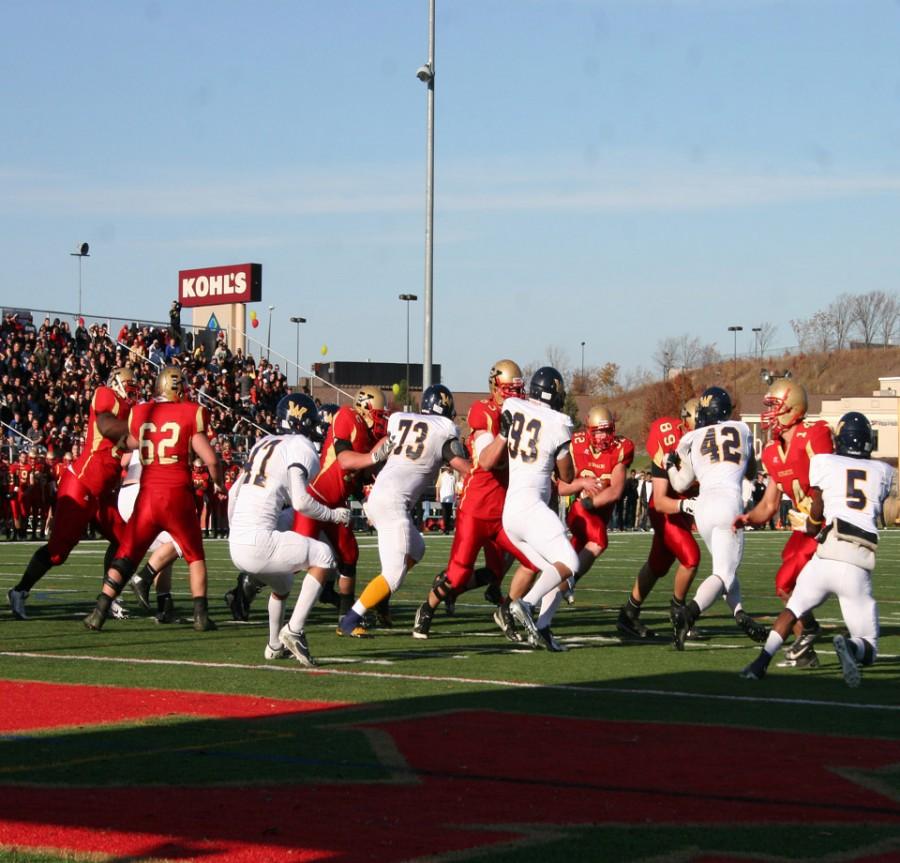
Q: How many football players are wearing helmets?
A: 13